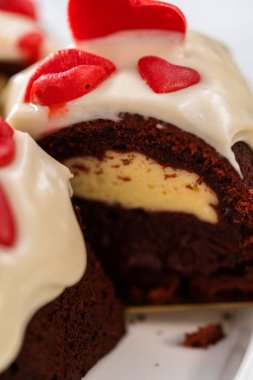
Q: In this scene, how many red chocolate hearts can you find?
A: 2